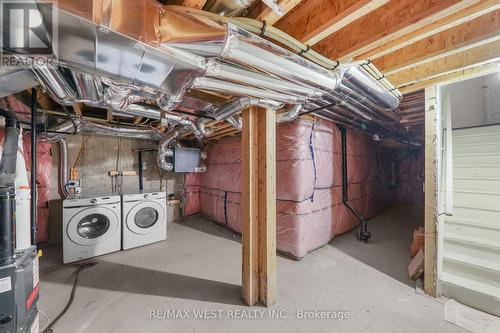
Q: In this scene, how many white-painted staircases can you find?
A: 1